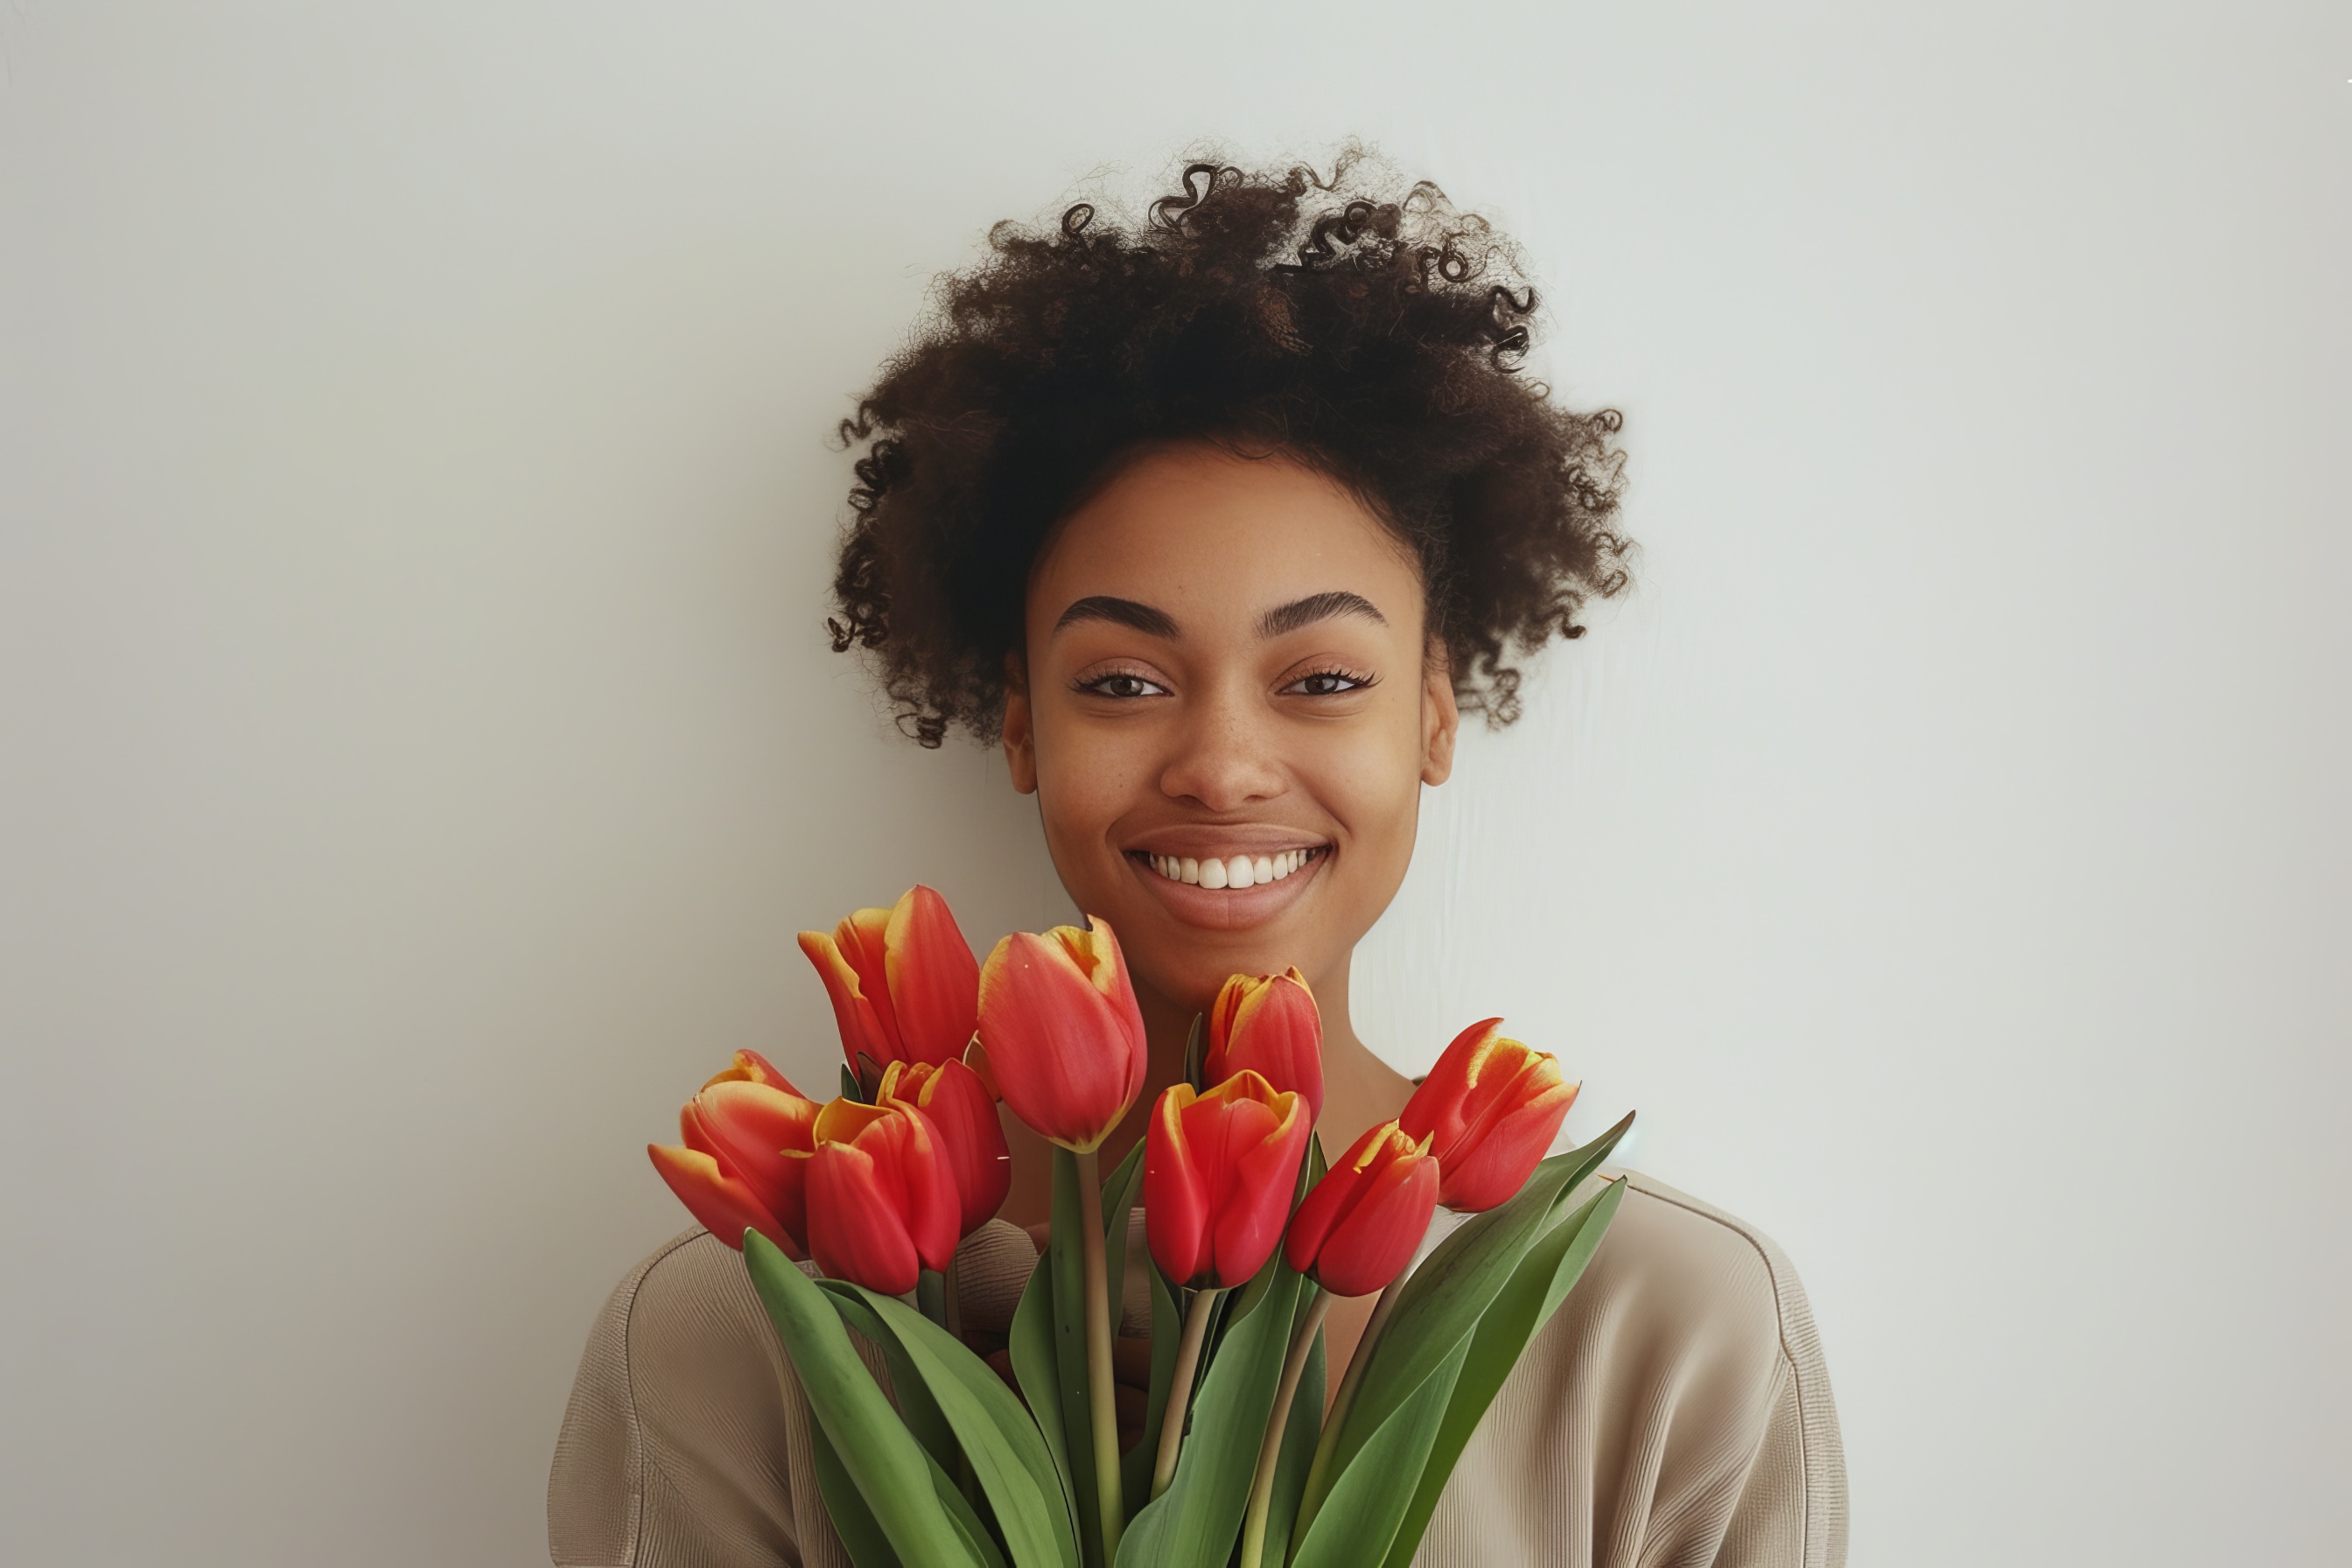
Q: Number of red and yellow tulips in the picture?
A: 9